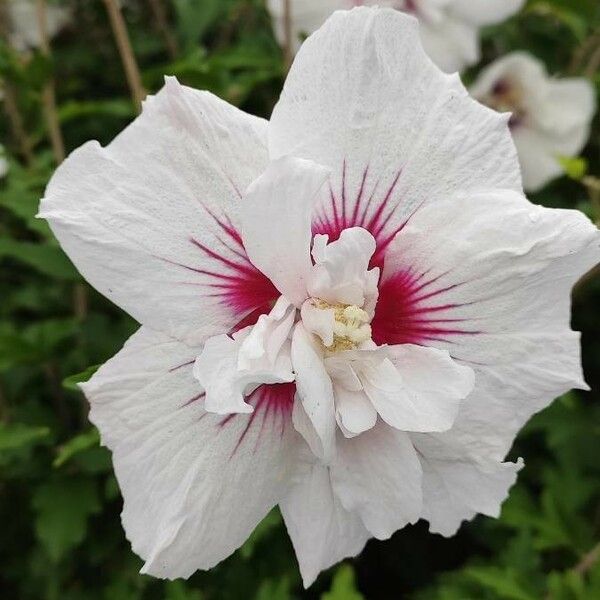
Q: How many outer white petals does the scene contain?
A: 5